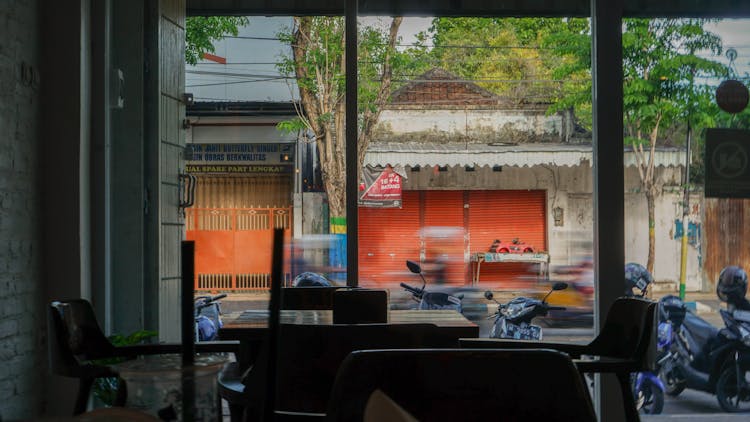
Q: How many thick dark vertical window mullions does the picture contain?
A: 2